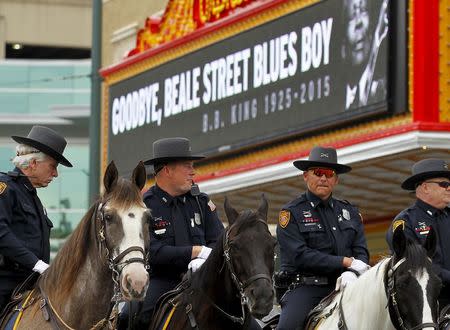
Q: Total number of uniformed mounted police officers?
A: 4